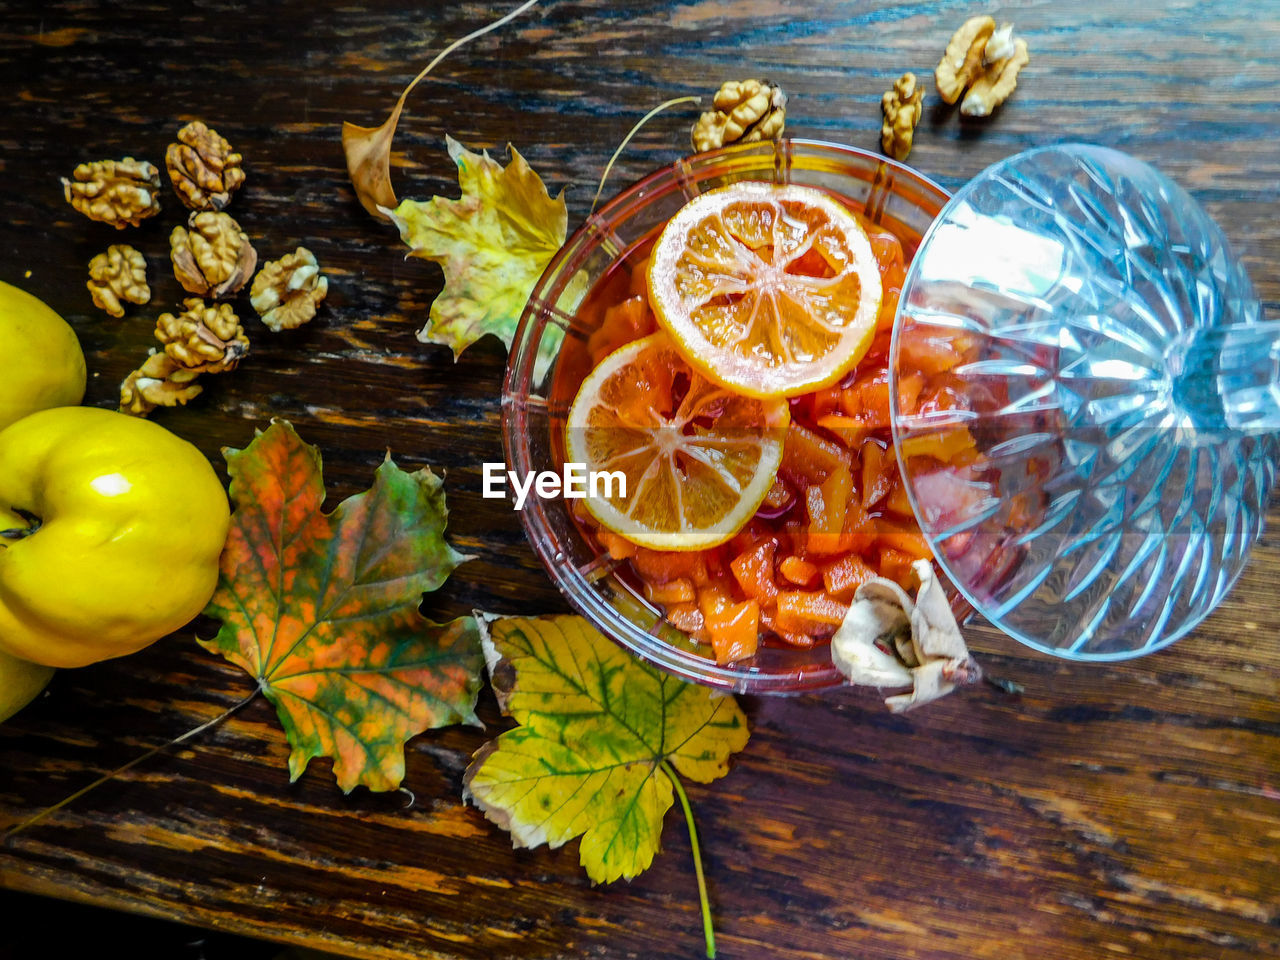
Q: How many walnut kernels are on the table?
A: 10